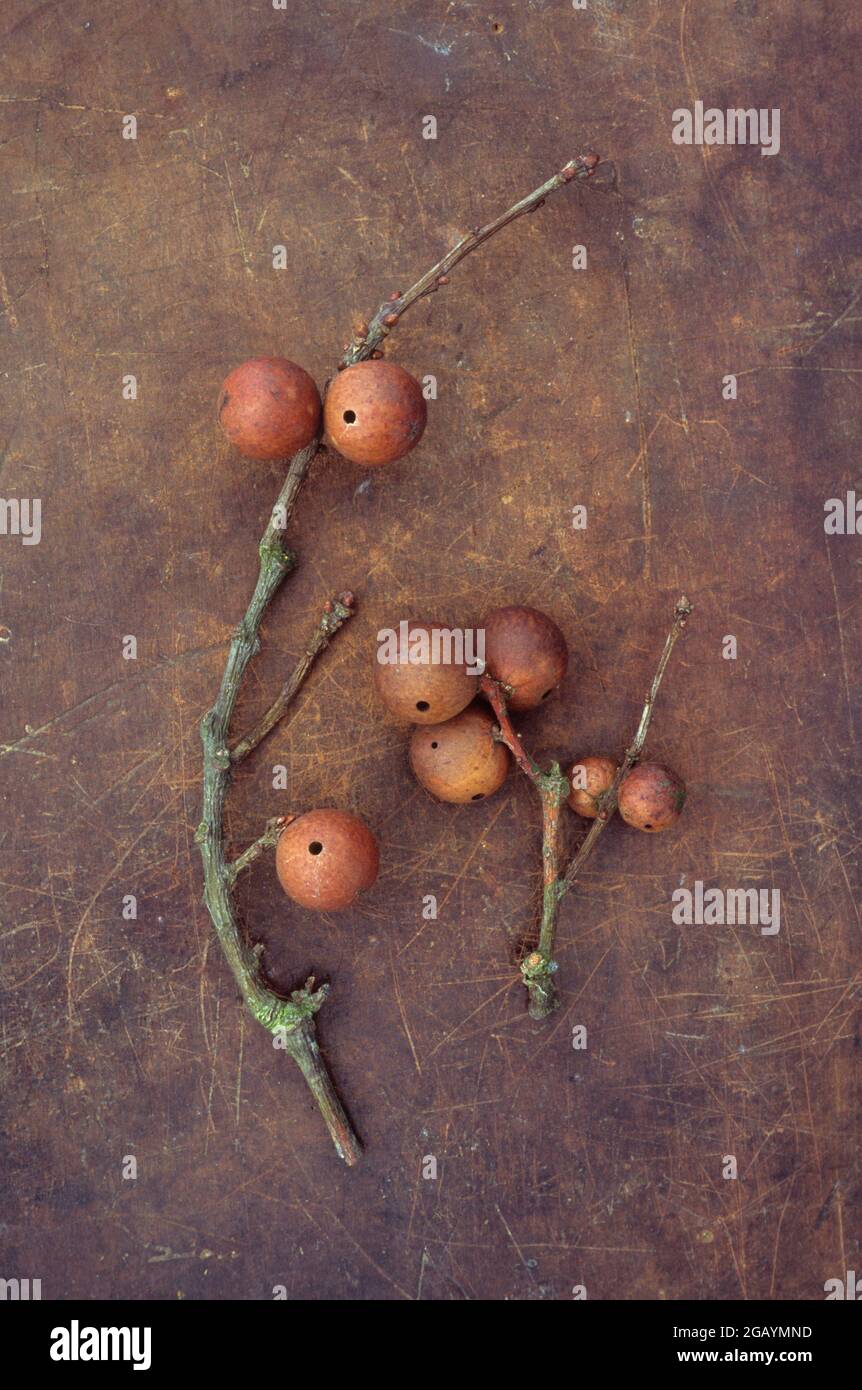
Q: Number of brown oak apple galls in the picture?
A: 8